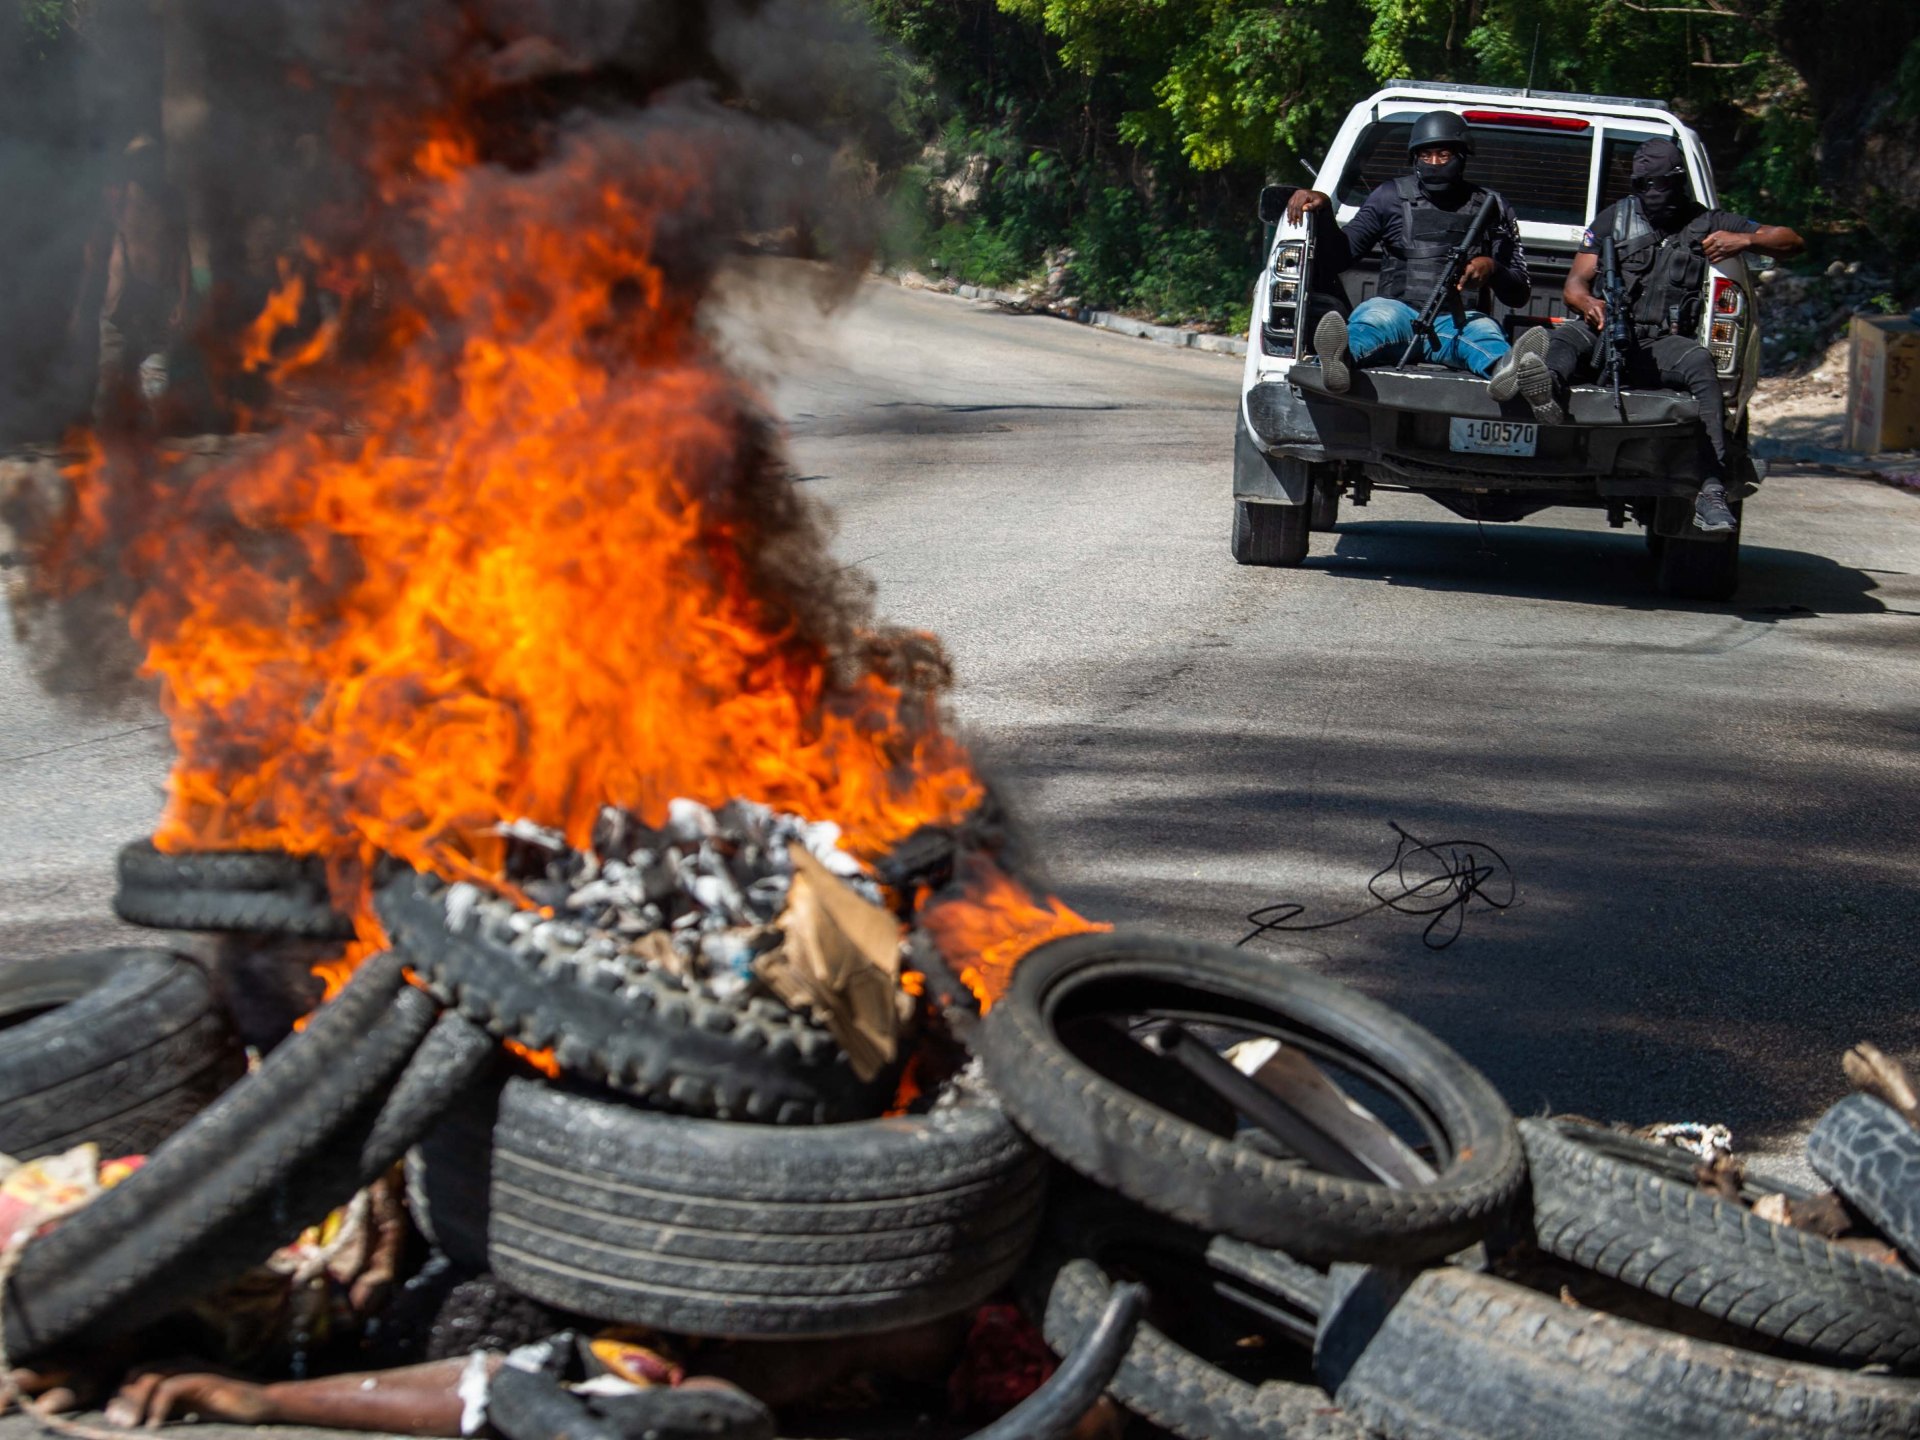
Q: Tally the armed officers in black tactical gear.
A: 2